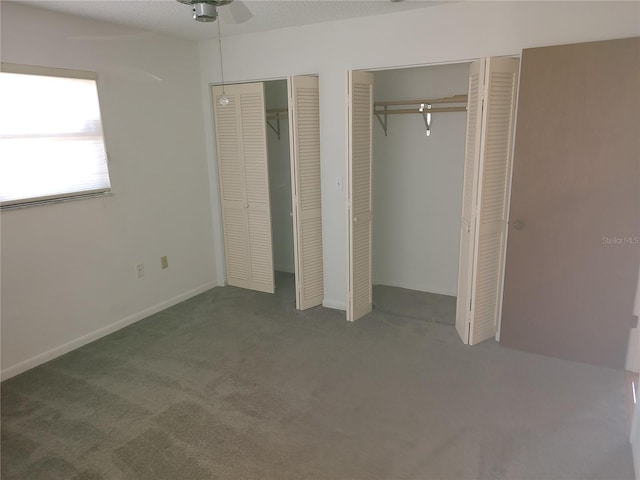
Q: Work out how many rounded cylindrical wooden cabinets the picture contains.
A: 0